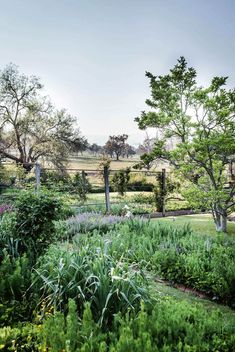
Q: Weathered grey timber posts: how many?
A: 3